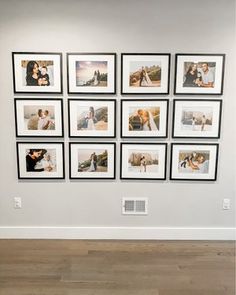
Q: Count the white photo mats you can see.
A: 12